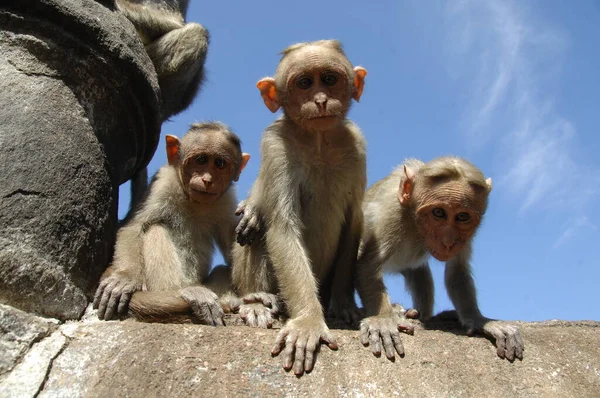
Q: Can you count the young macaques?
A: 3